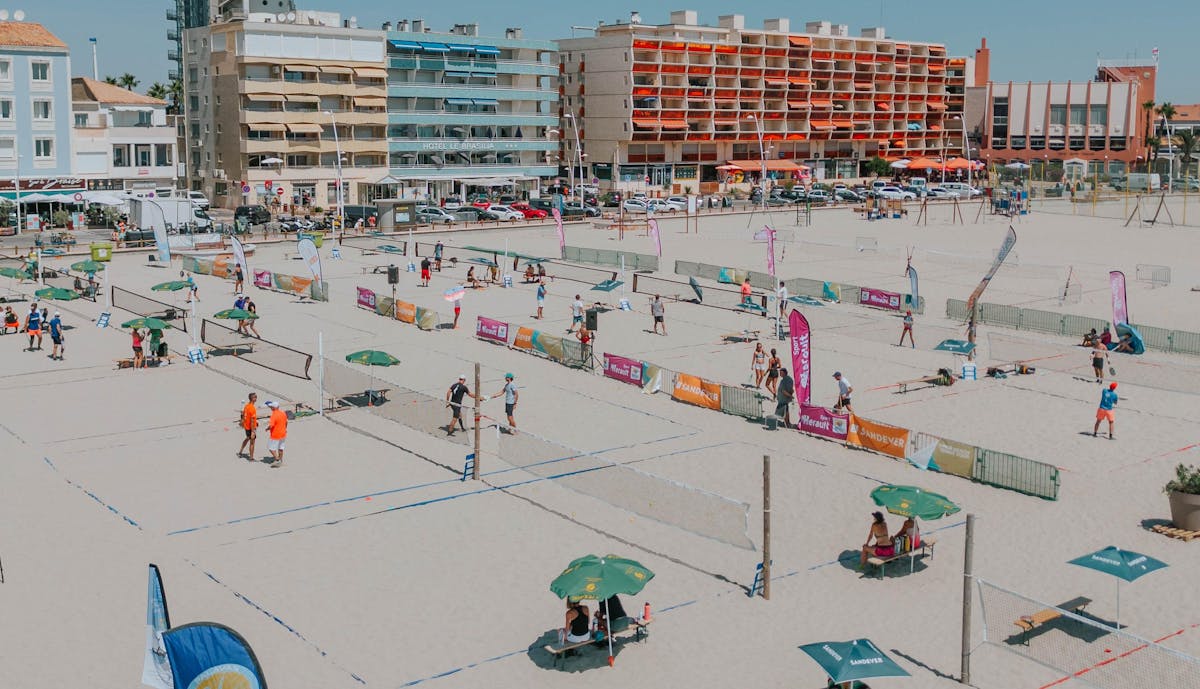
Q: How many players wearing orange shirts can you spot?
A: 2